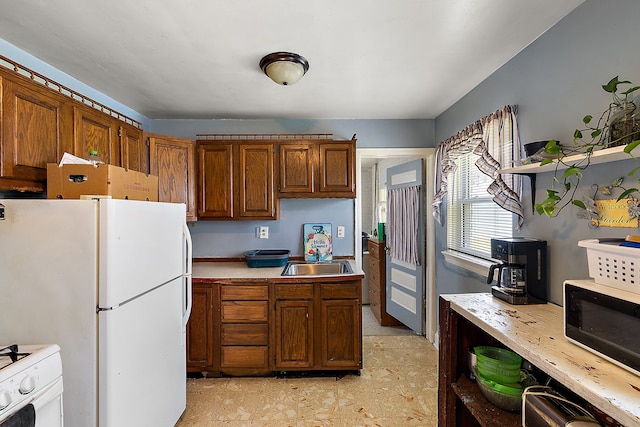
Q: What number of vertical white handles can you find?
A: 2